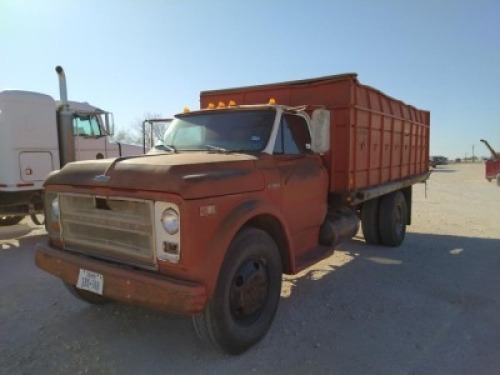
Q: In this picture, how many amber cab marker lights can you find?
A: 5